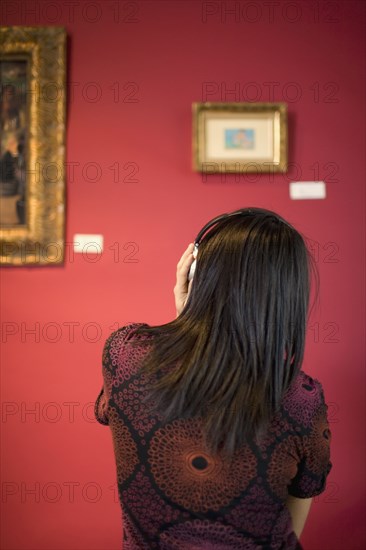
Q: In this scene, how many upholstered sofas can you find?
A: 0